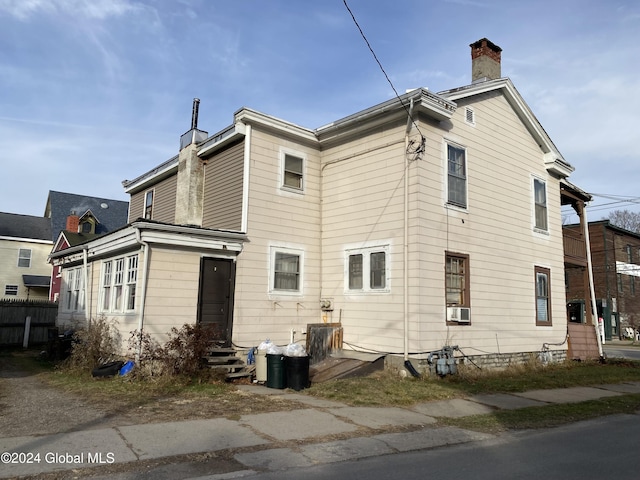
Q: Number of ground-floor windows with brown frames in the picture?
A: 2